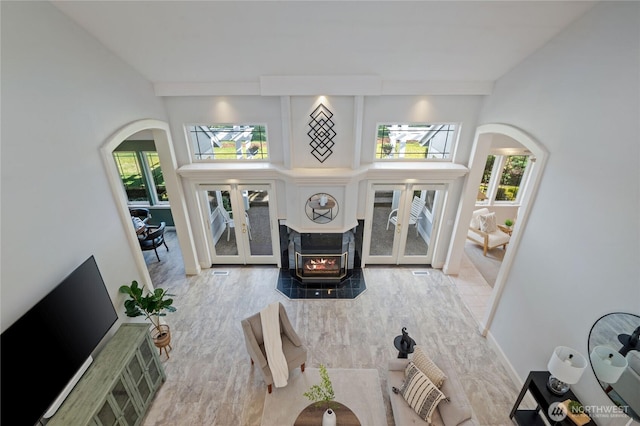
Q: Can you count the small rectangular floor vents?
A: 2